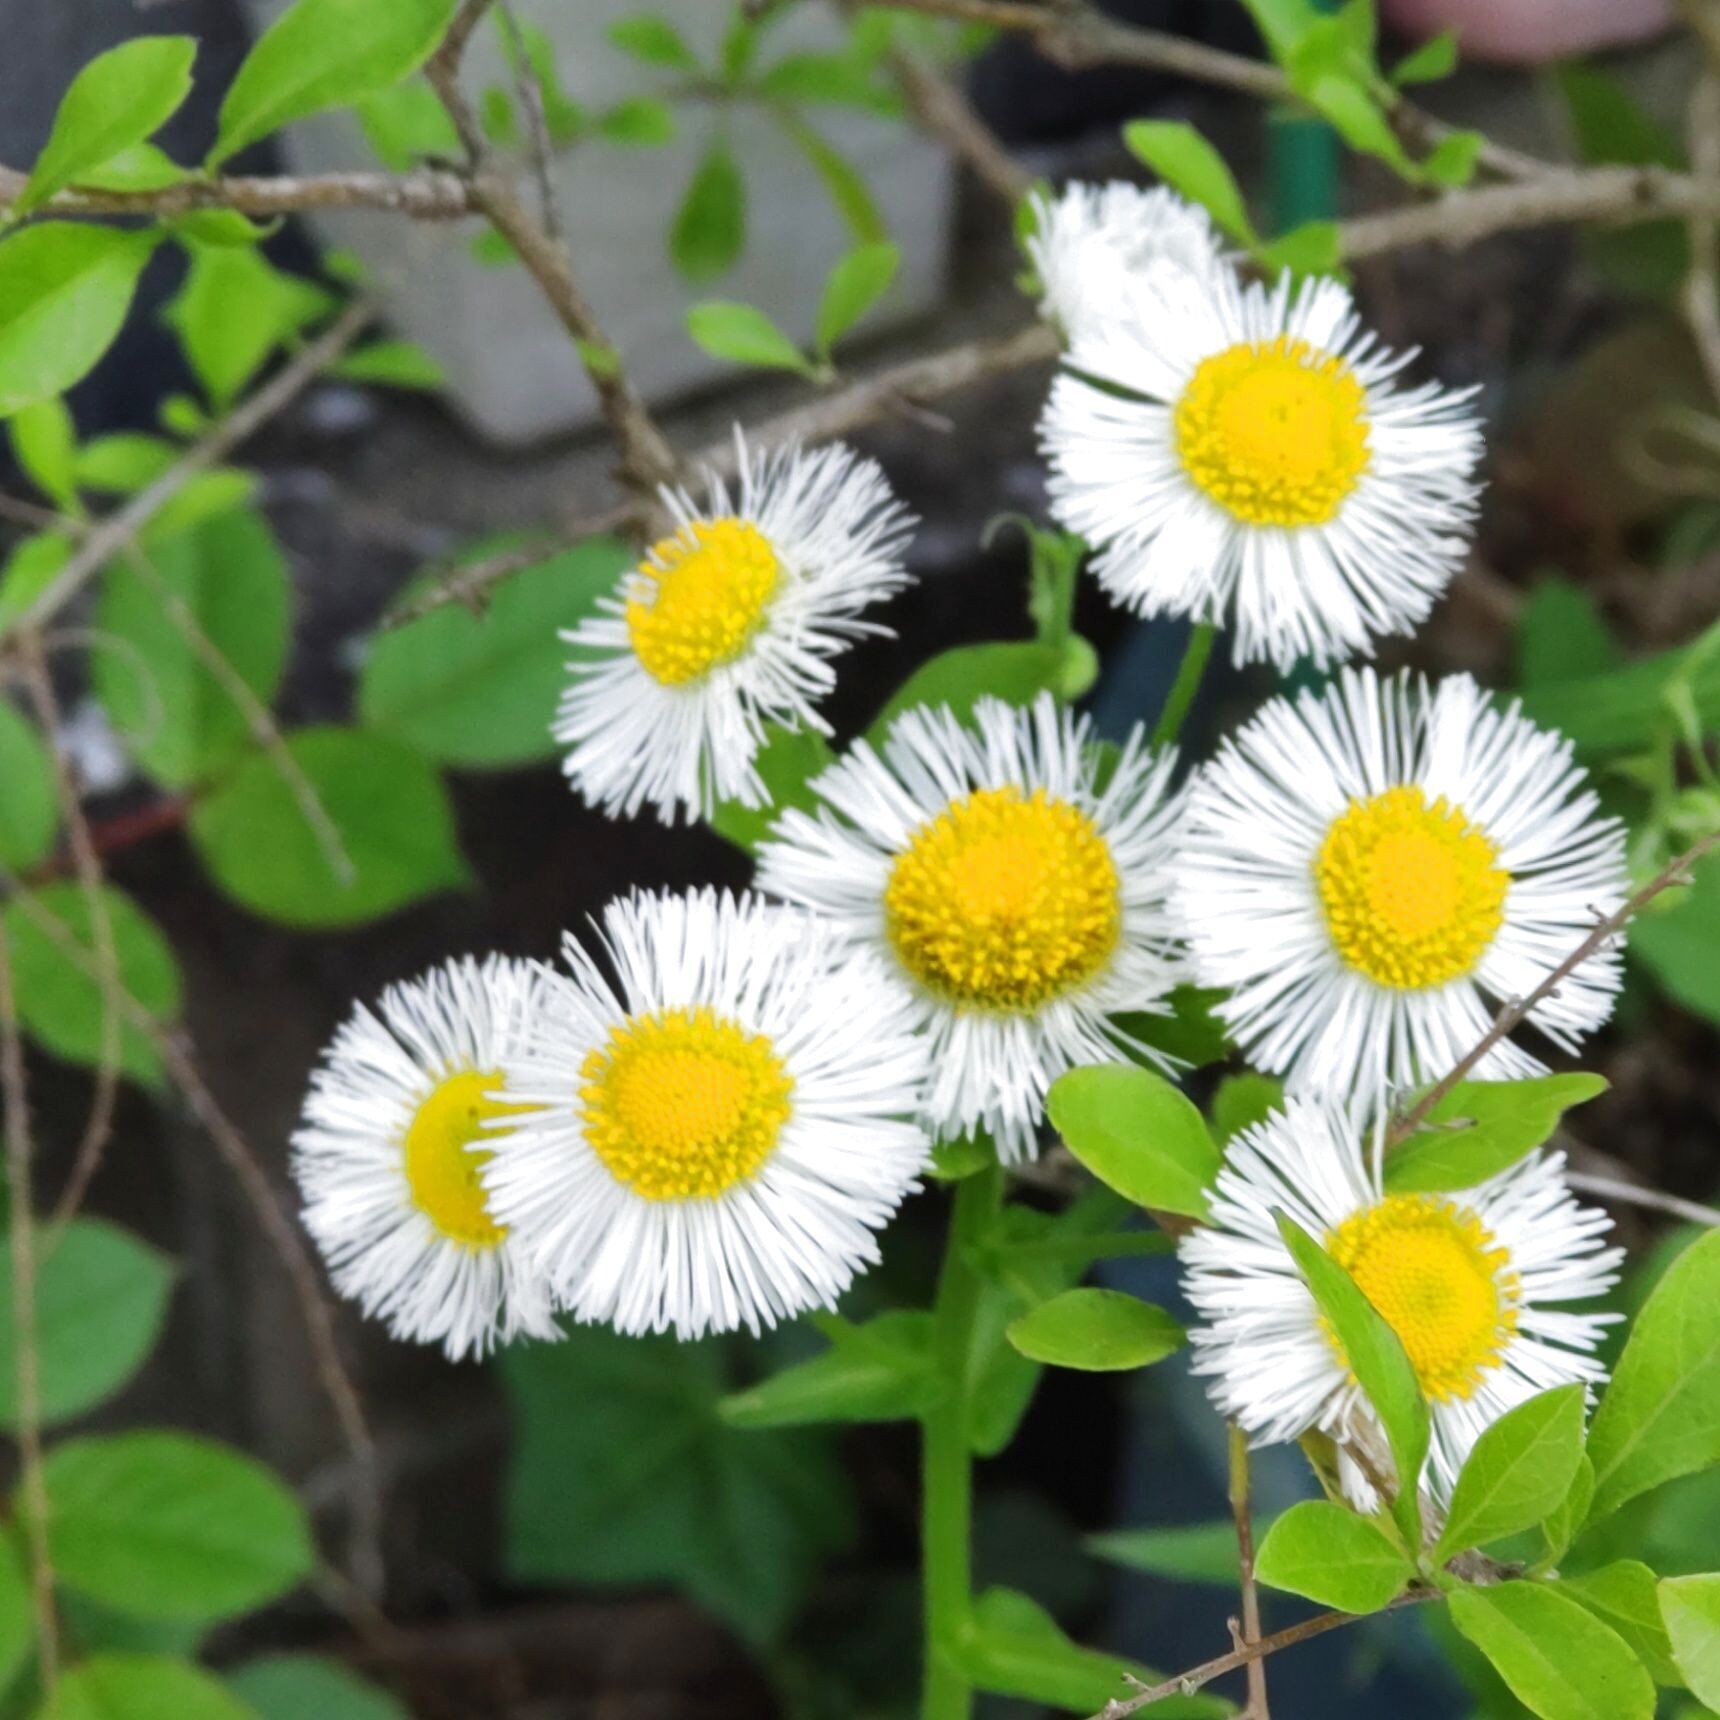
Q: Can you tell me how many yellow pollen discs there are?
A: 7